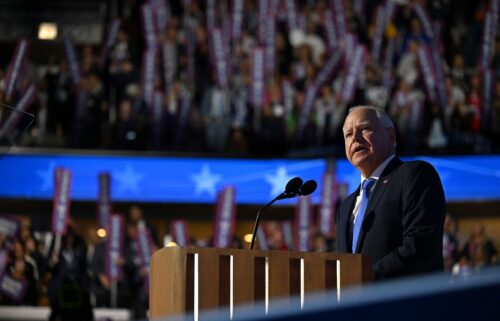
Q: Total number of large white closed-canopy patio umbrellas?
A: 0